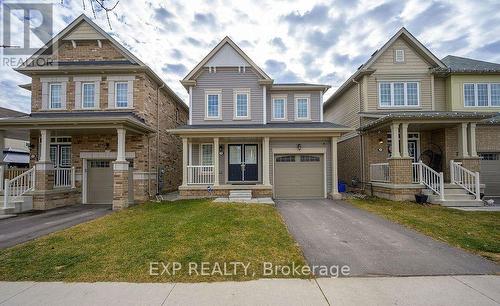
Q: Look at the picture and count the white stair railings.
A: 3